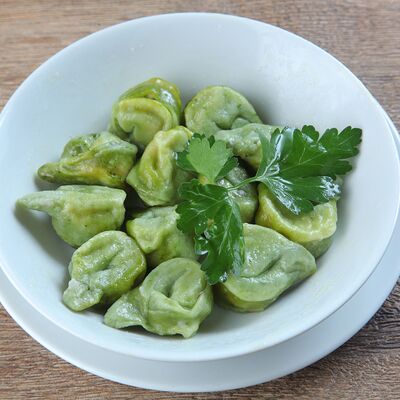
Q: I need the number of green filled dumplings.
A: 12